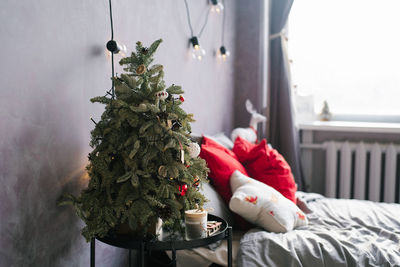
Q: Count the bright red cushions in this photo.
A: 2